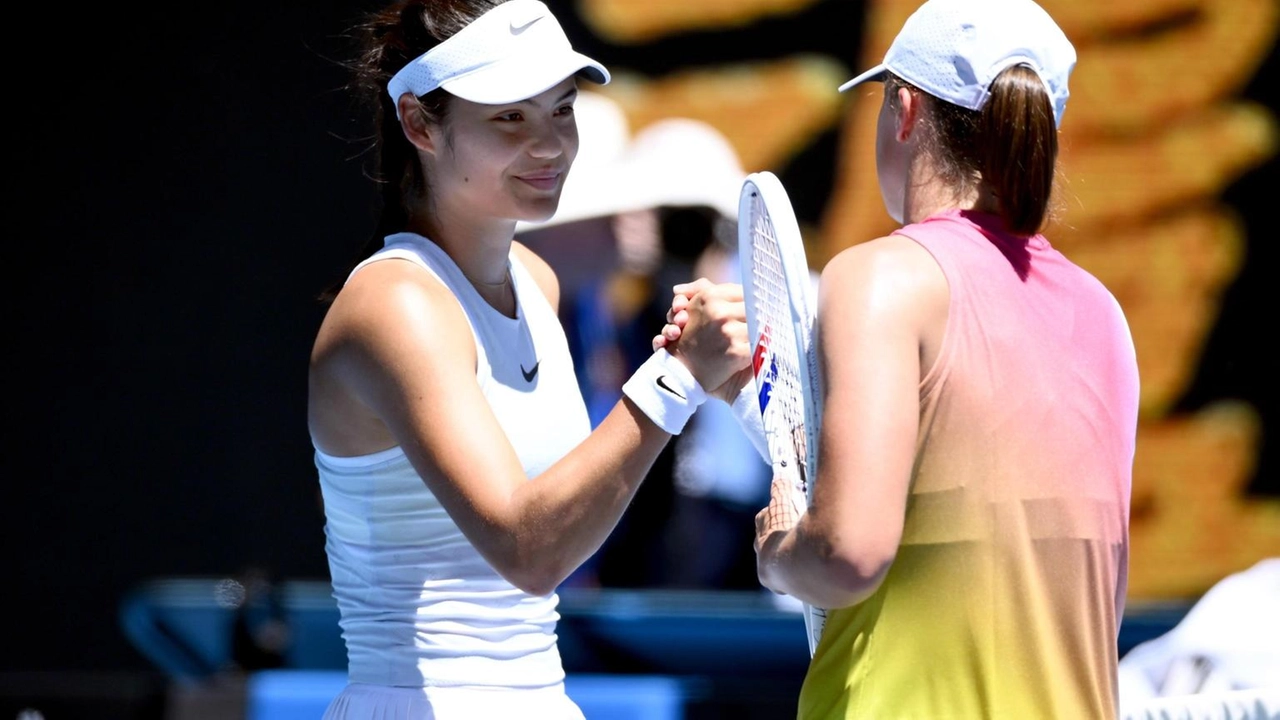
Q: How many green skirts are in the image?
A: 0